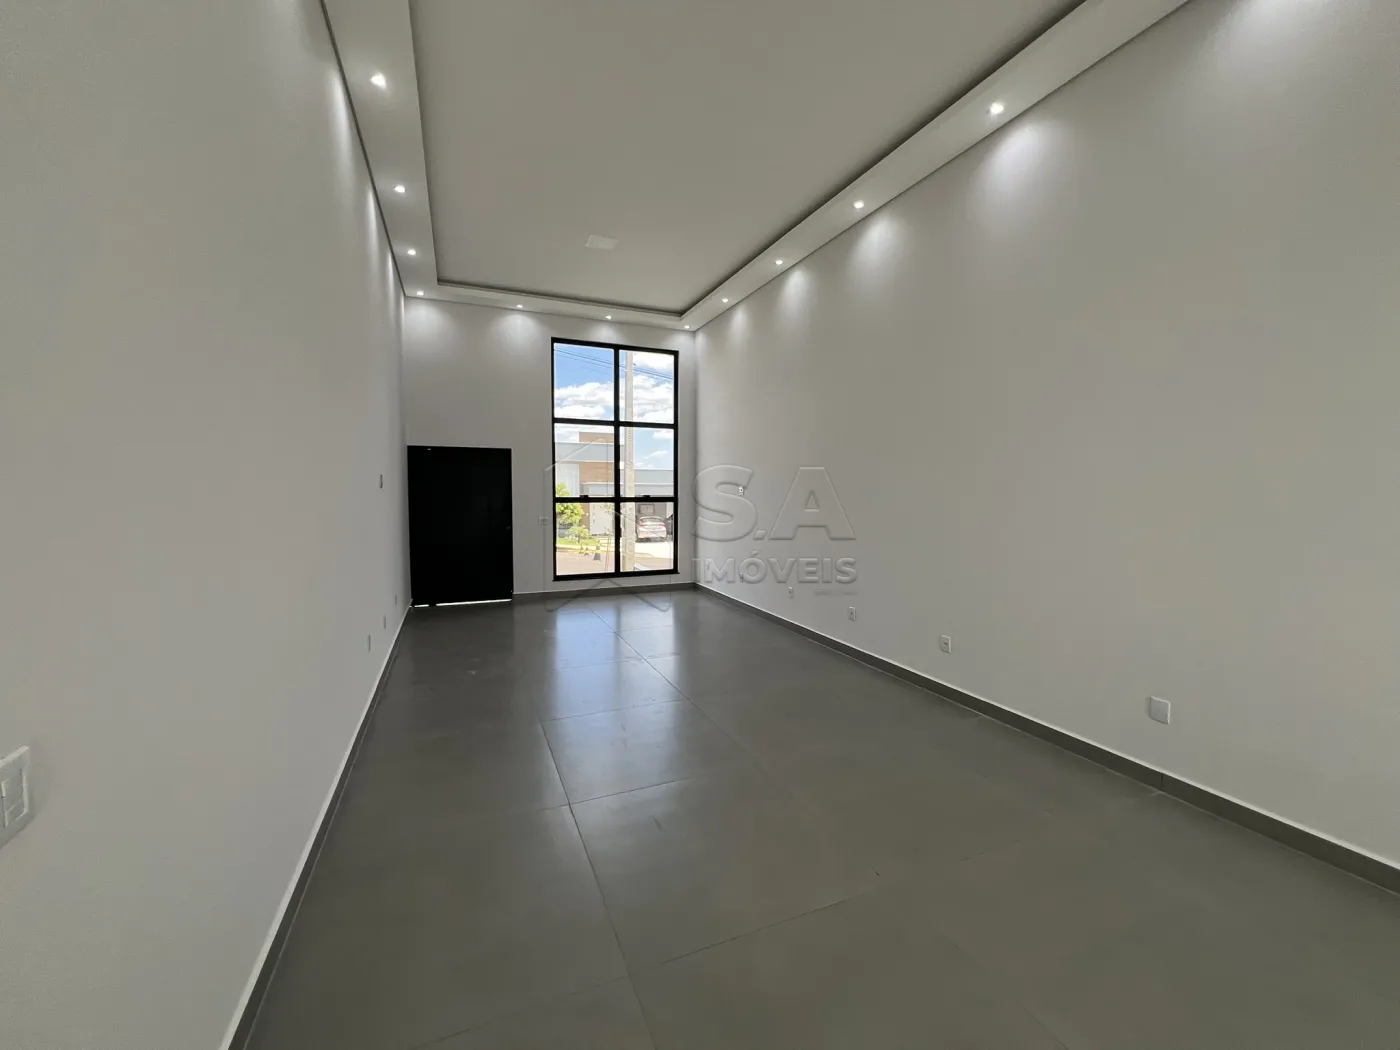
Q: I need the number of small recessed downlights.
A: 11